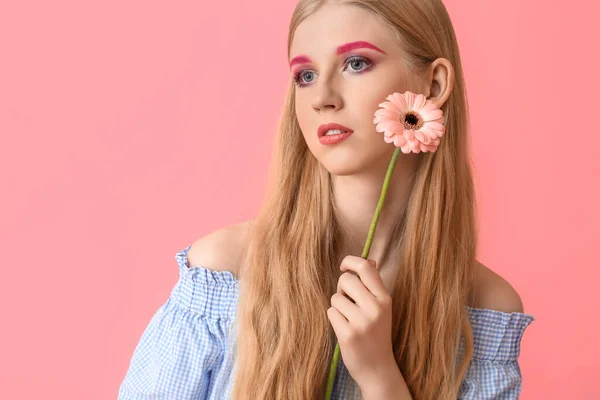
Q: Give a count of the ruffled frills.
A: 2